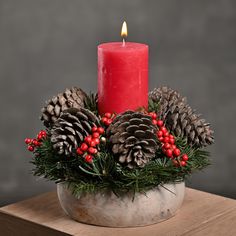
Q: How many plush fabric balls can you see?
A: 0